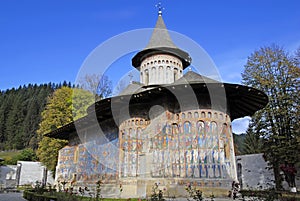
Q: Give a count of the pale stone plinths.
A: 1